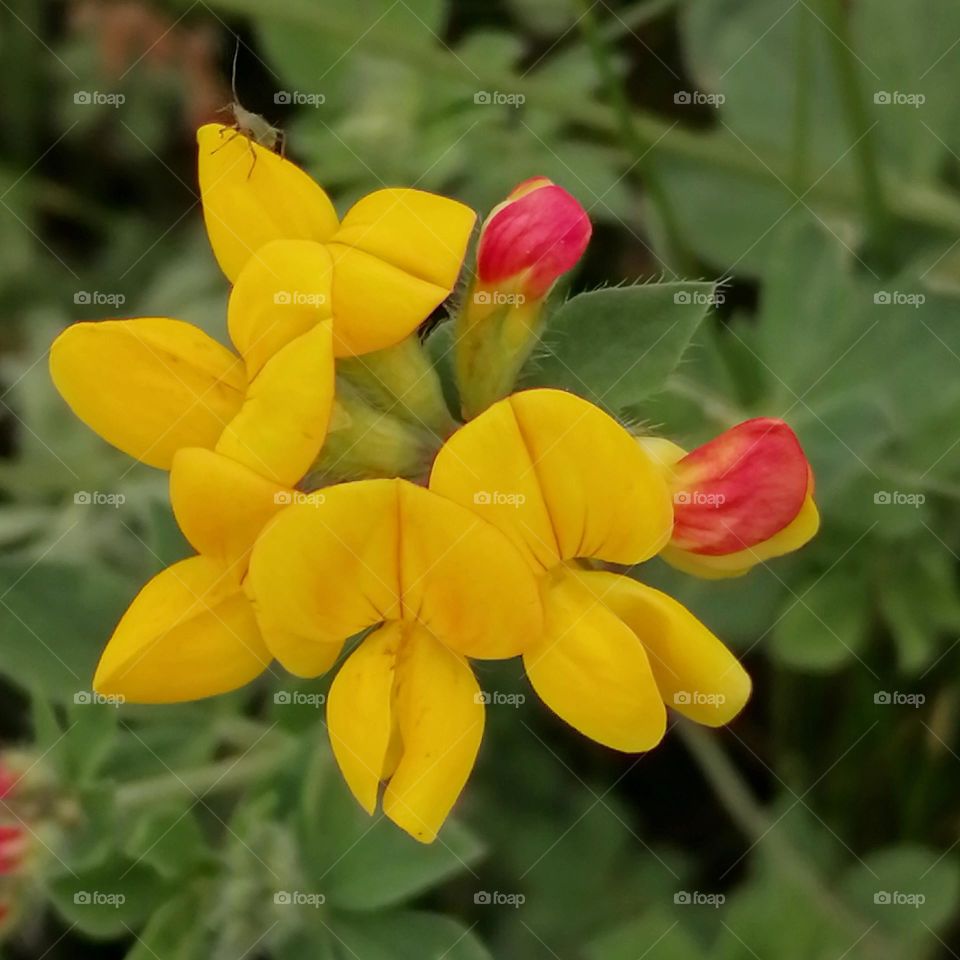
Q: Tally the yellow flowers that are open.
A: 5